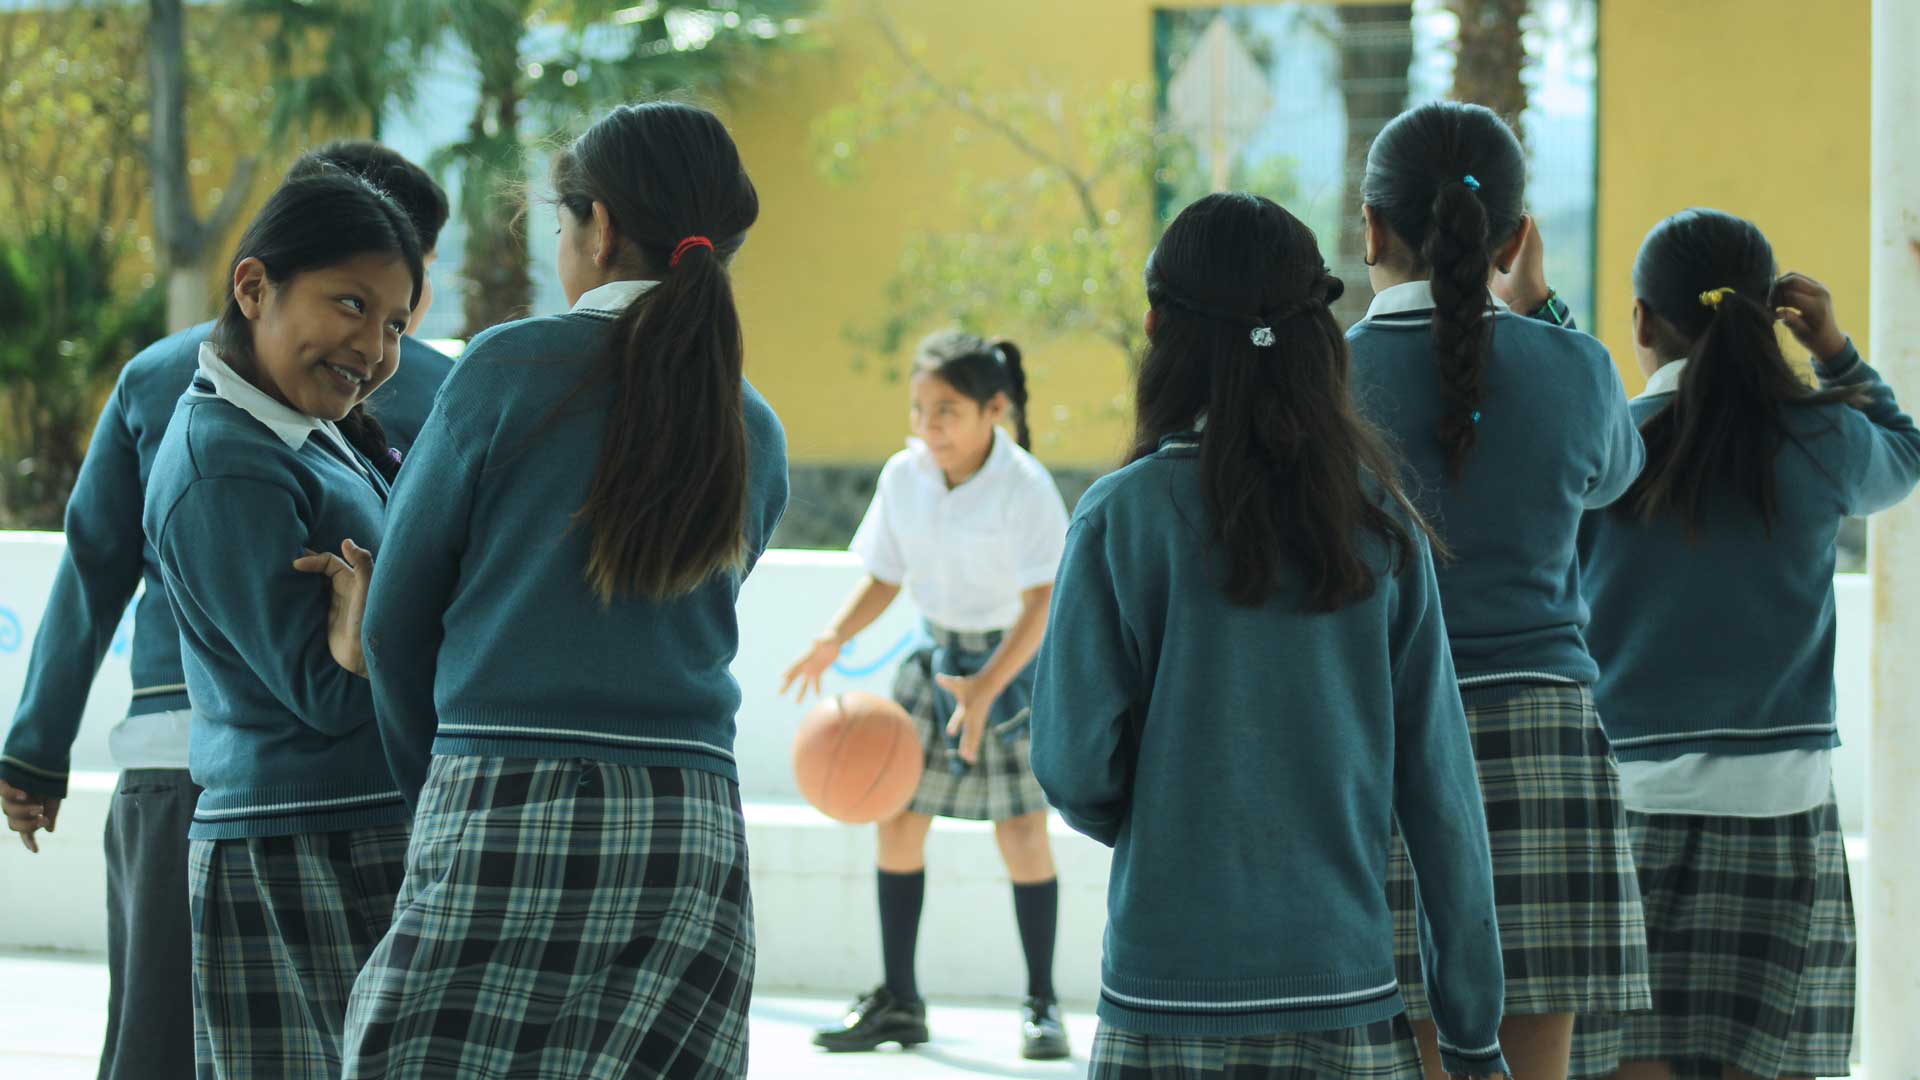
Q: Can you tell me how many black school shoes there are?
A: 2